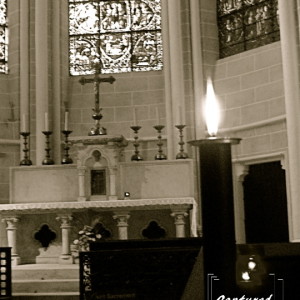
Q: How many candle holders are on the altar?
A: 6